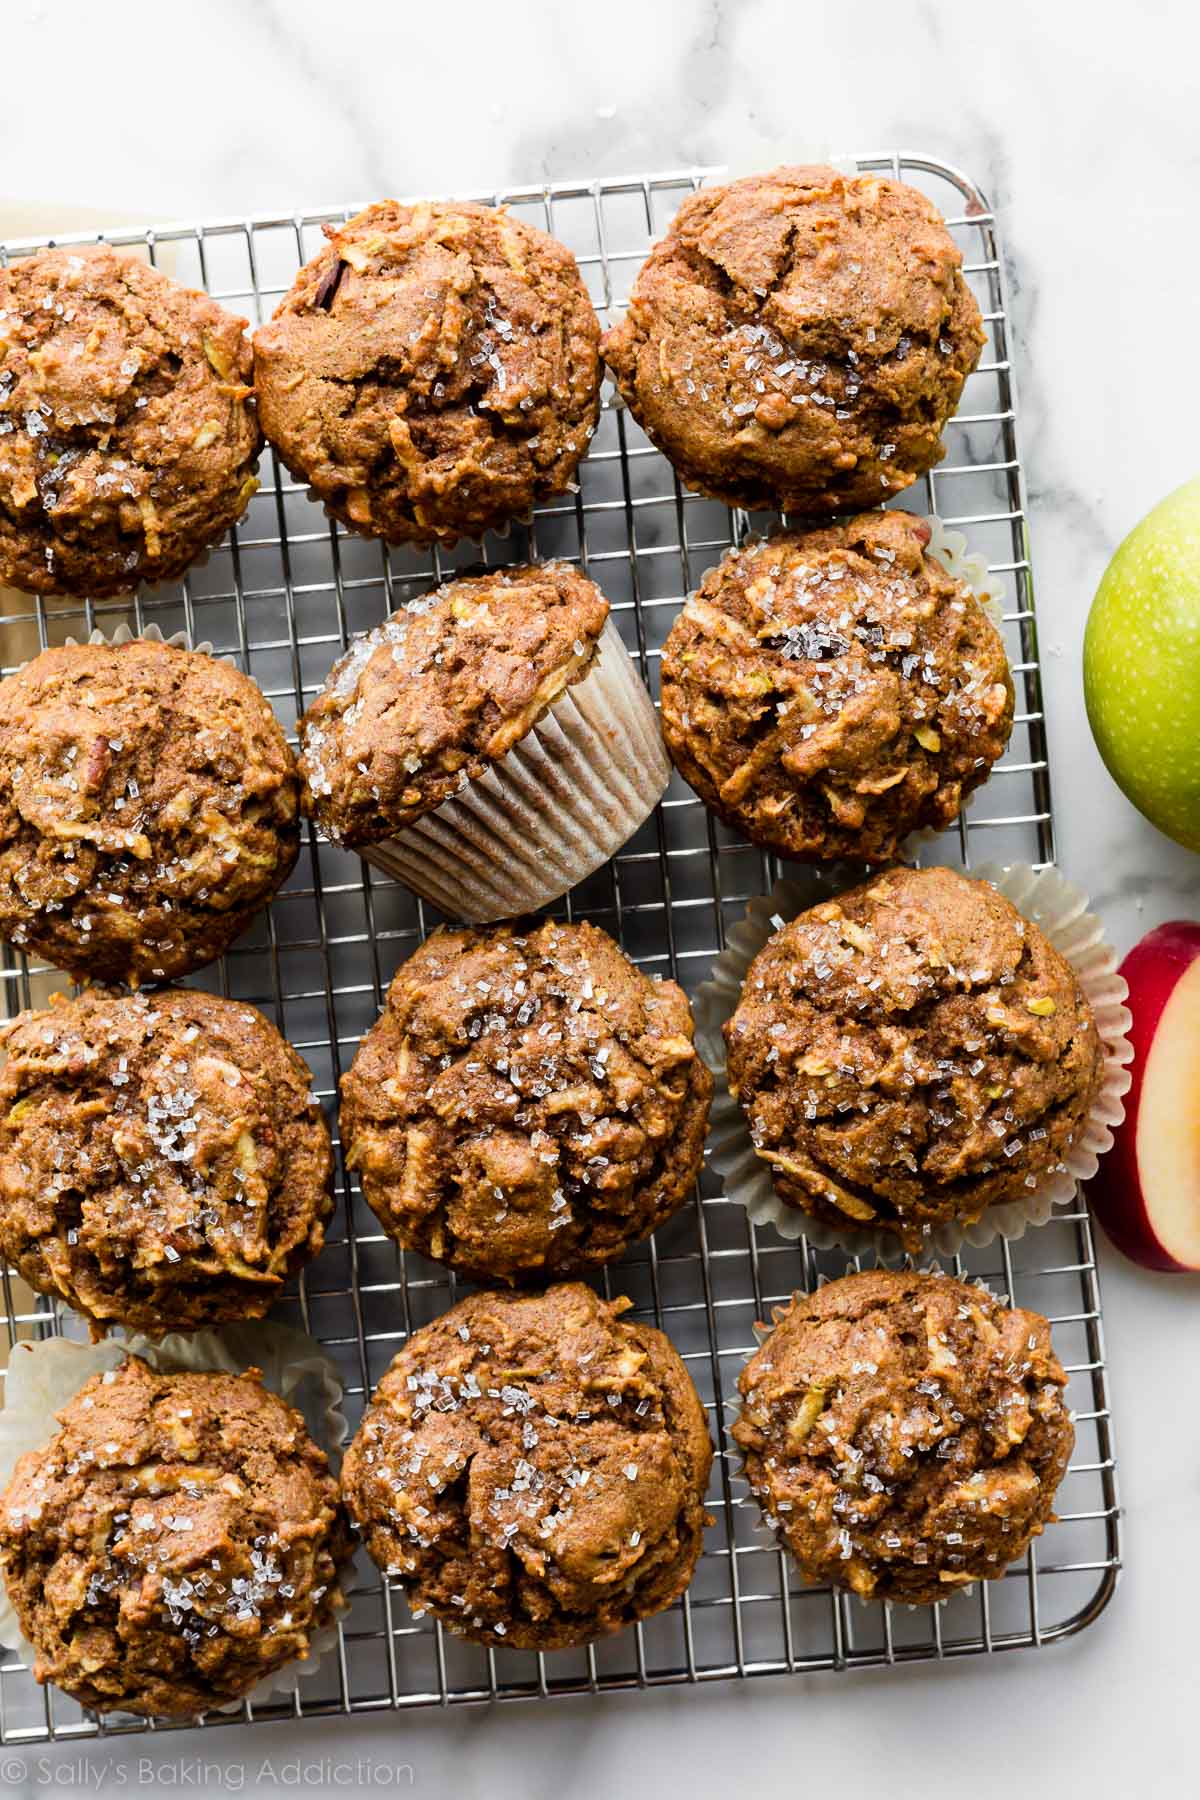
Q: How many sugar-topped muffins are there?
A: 12